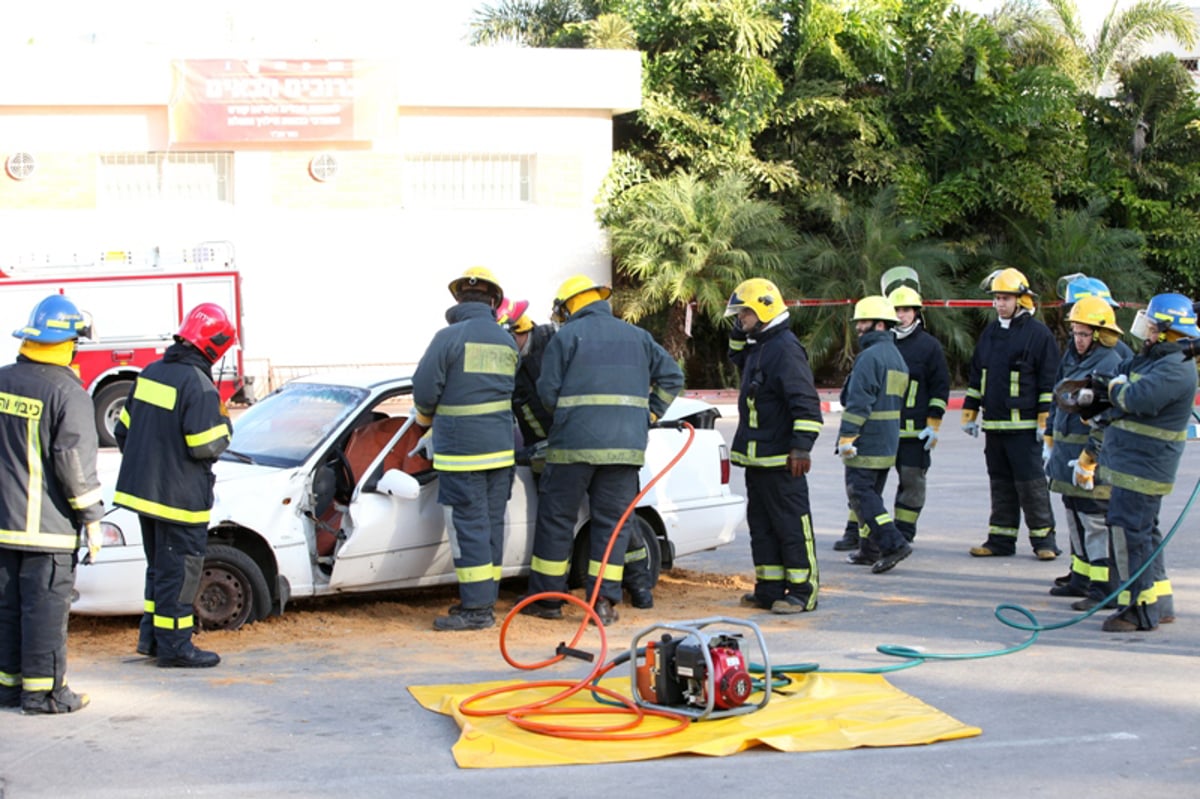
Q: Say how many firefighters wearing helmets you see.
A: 12